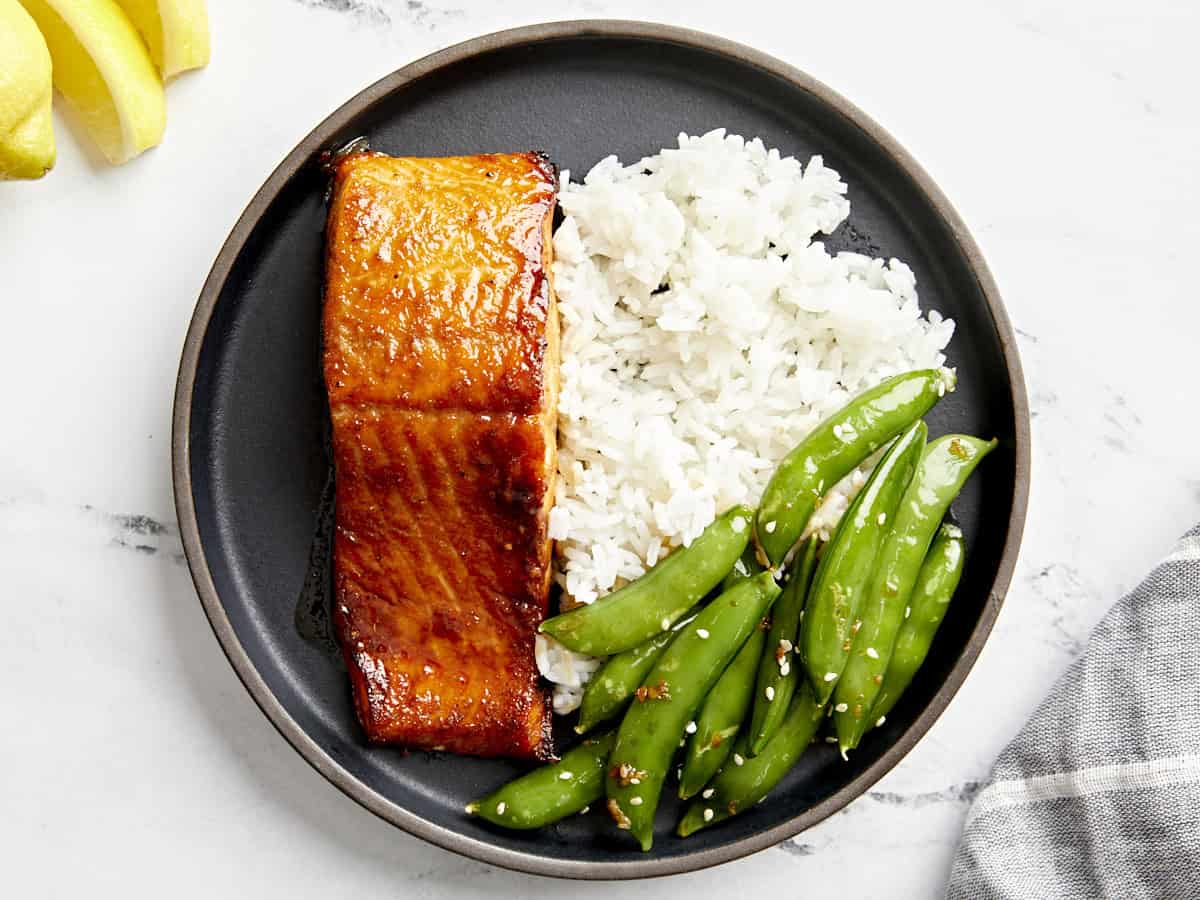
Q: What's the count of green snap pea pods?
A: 11